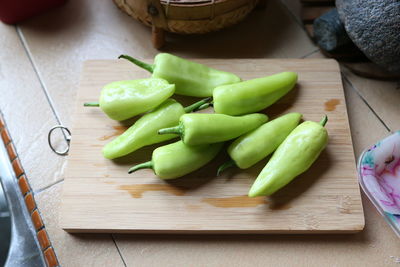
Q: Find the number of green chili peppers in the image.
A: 8